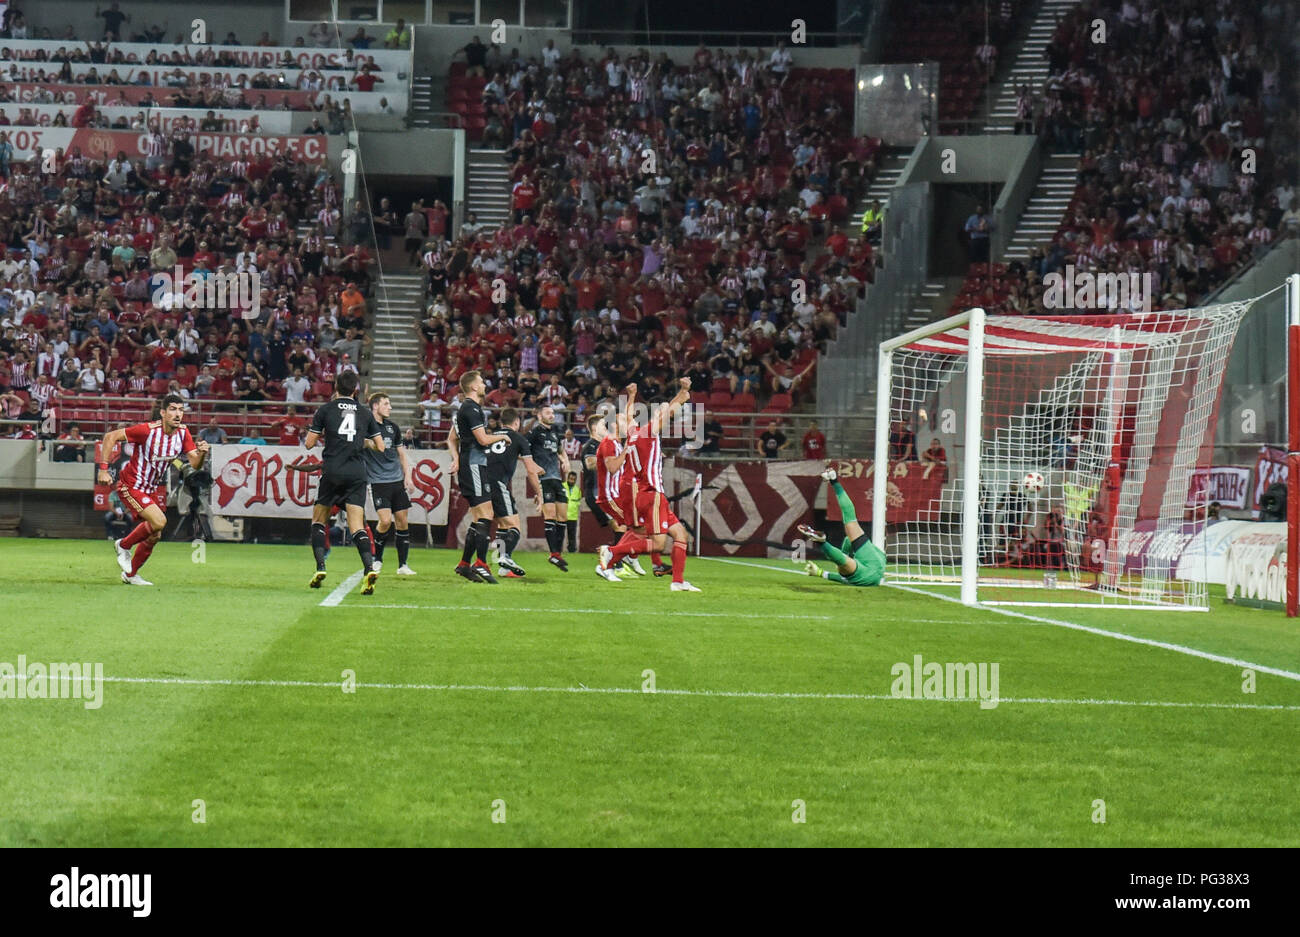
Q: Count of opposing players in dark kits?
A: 6